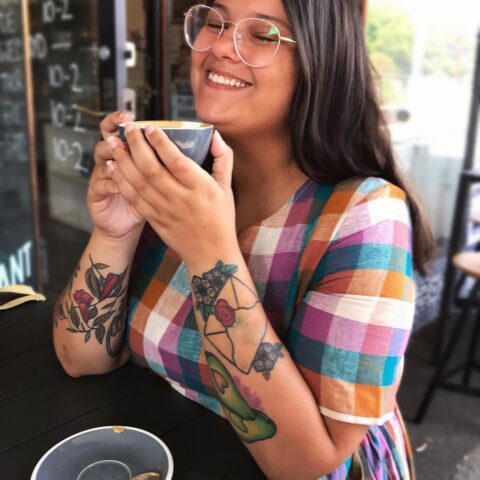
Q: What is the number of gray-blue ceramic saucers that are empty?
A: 1